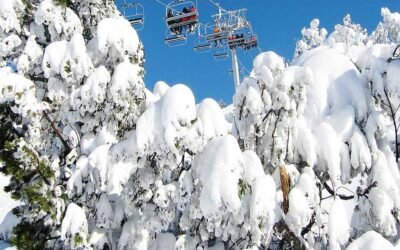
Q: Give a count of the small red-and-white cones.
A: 0